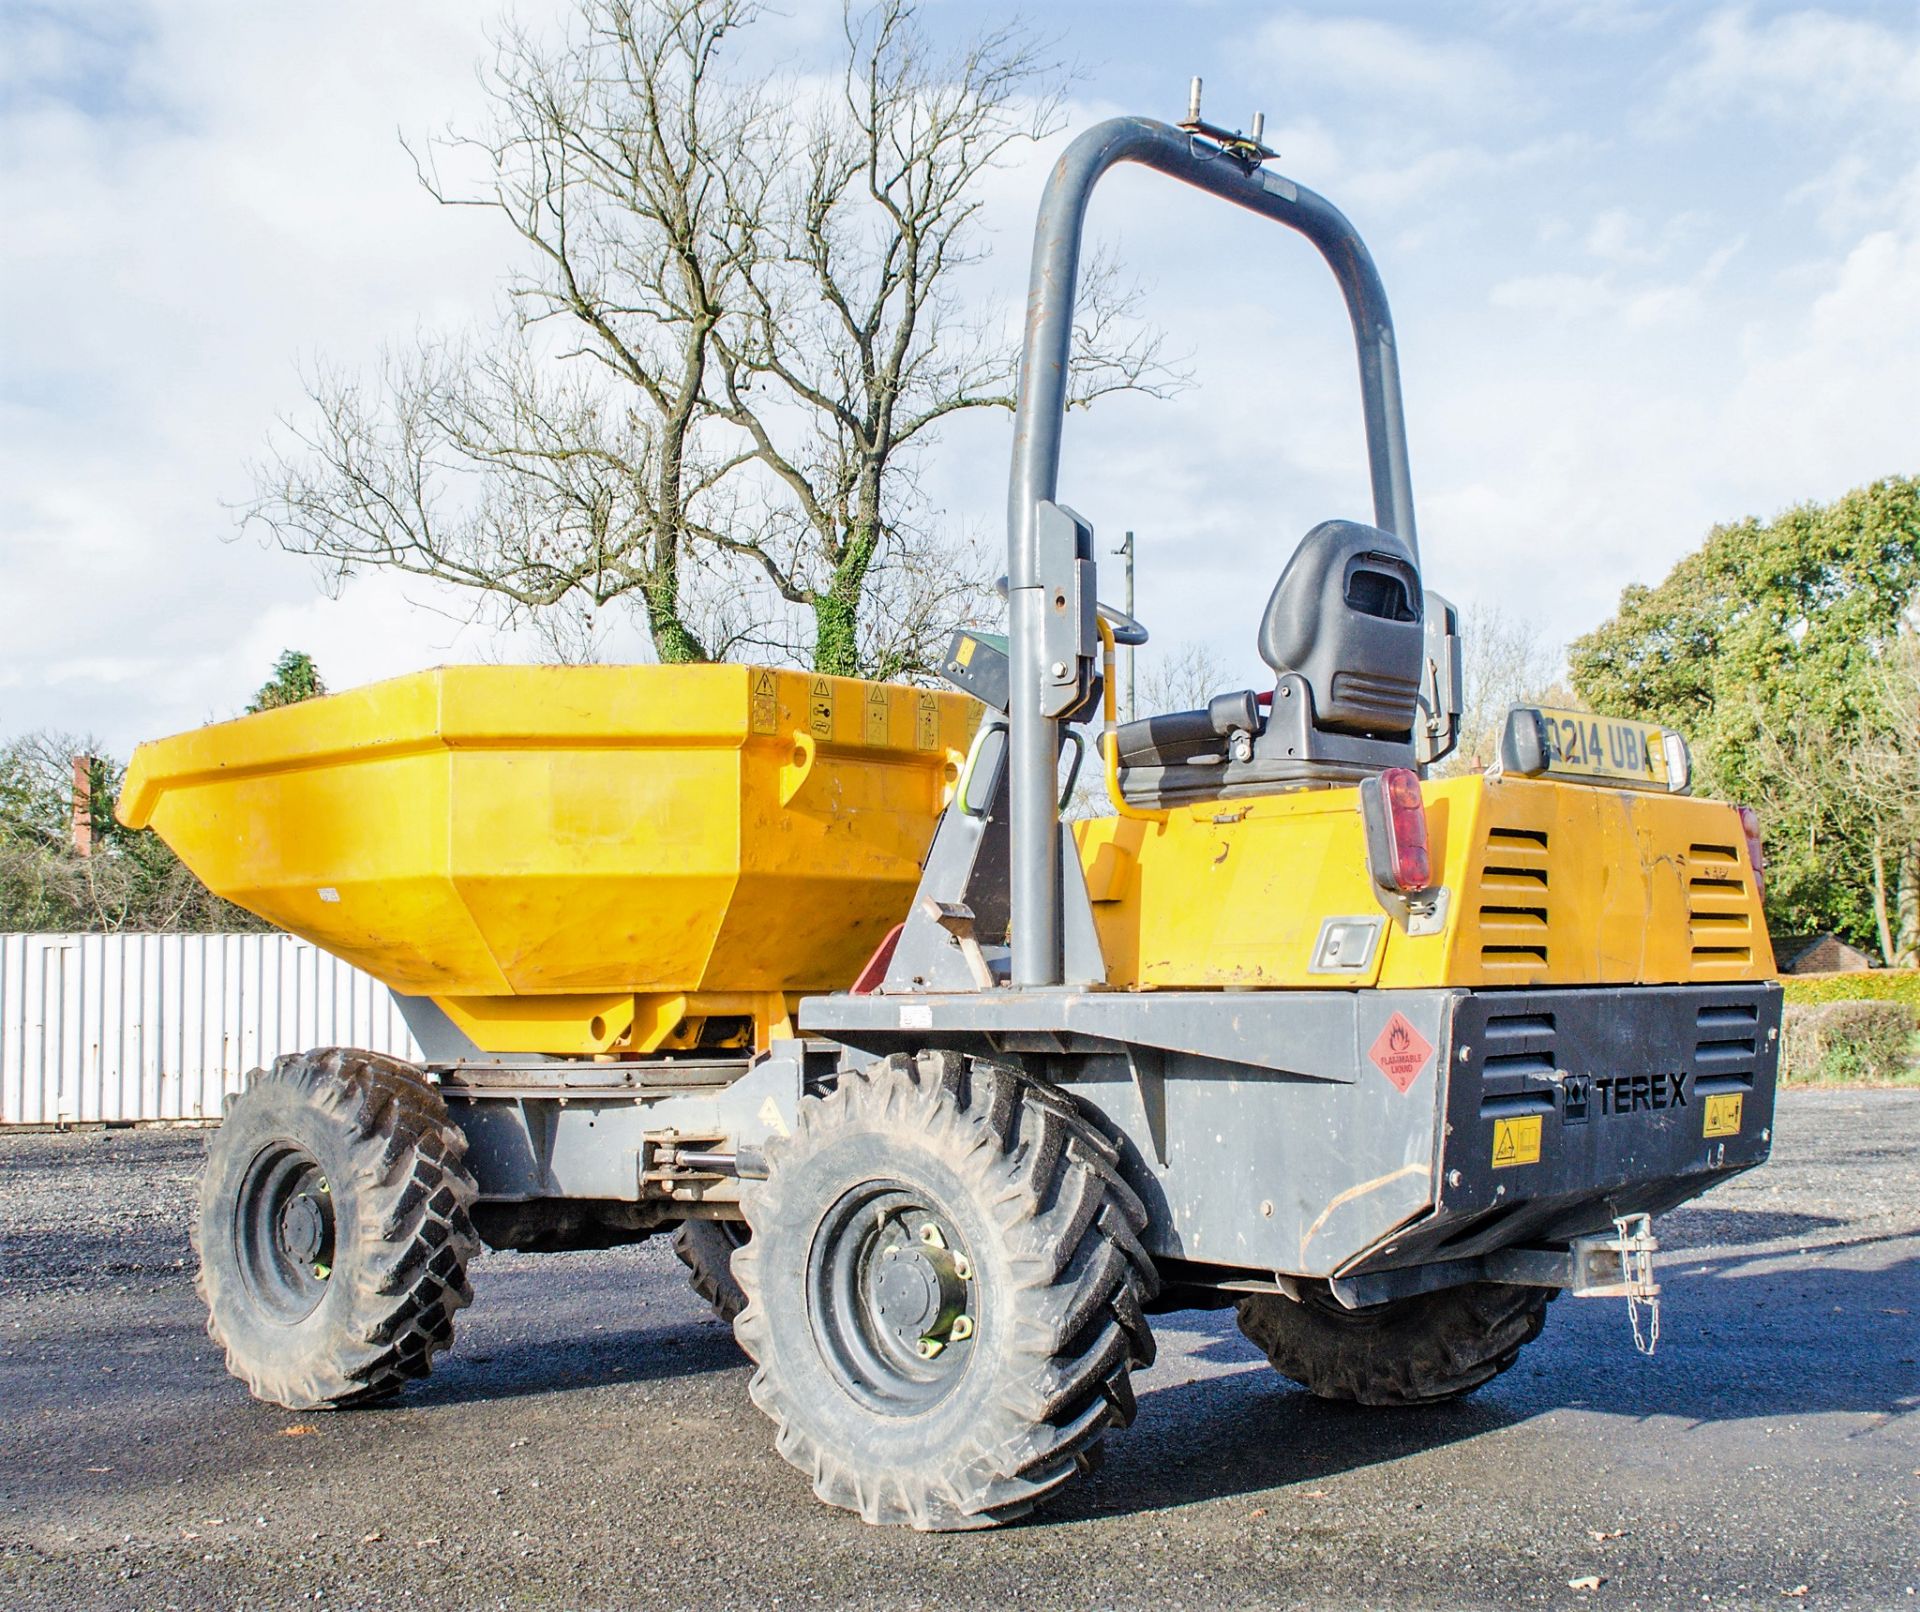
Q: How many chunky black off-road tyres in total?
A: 4